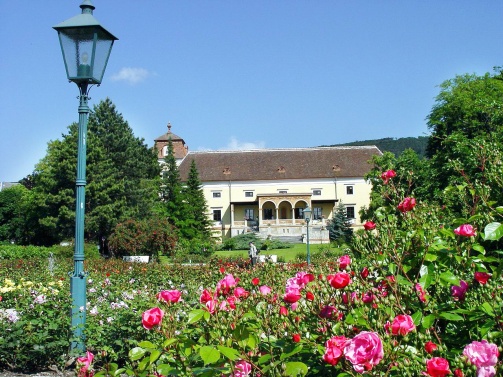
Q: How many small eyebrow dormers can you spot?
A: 3